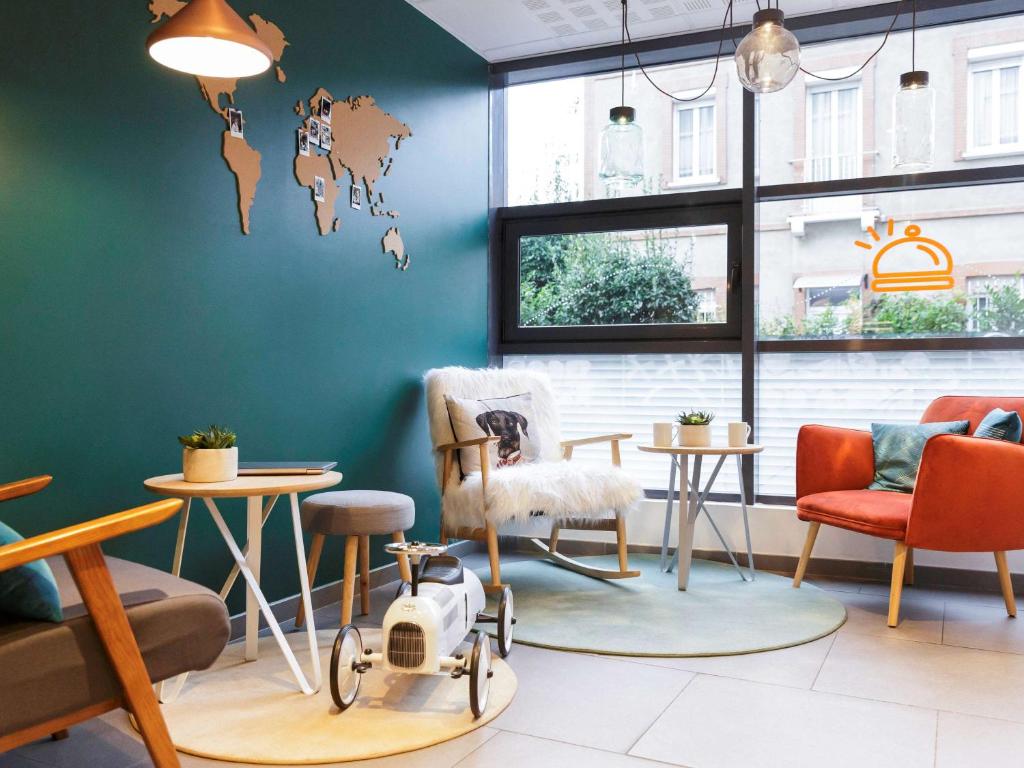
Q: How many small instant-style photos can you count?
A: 7